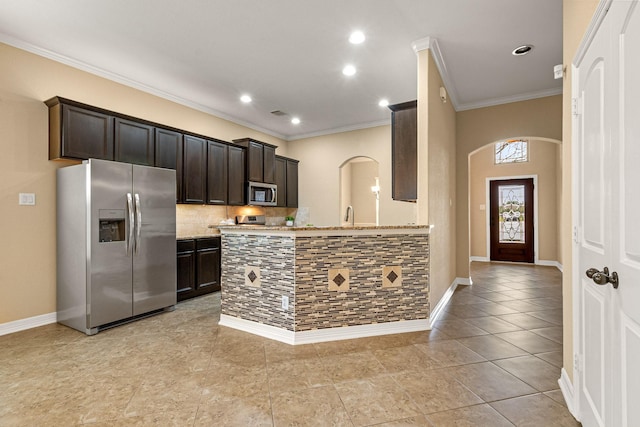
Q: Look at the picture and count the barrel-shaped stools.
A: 0